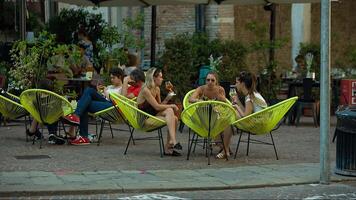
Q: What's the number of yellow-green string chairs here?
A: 7